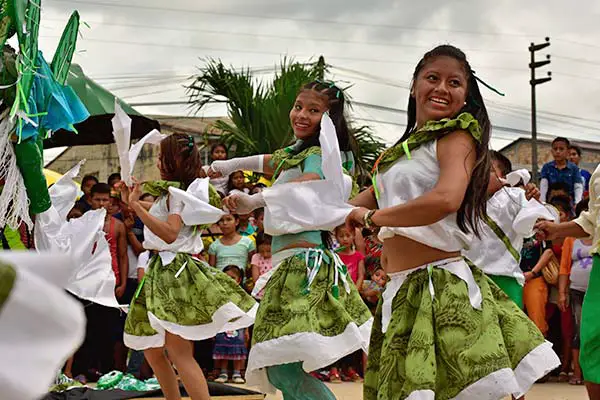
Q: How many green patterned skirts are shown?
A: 3